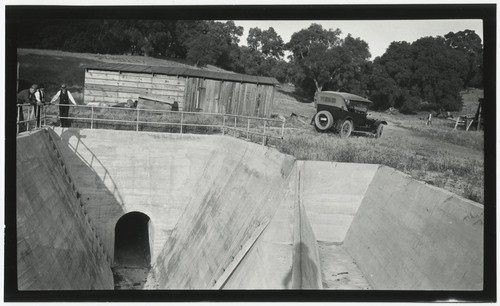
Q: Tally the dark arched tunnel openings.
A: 1